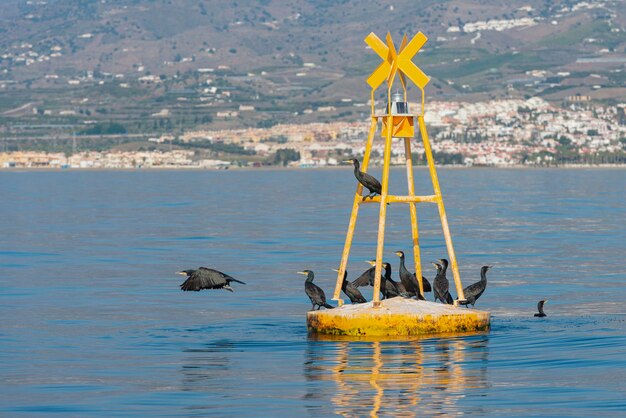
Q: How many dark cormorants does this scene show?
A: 11